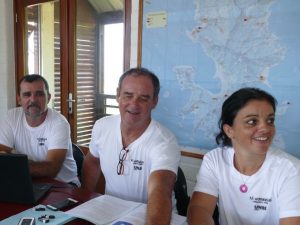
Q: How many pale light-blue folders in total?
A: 1